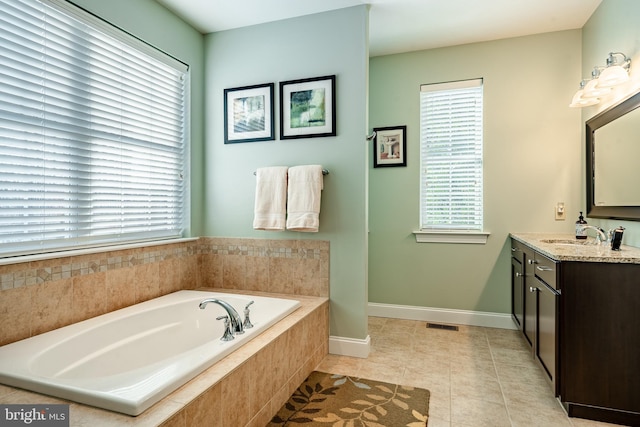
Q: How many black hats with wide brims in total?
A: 0